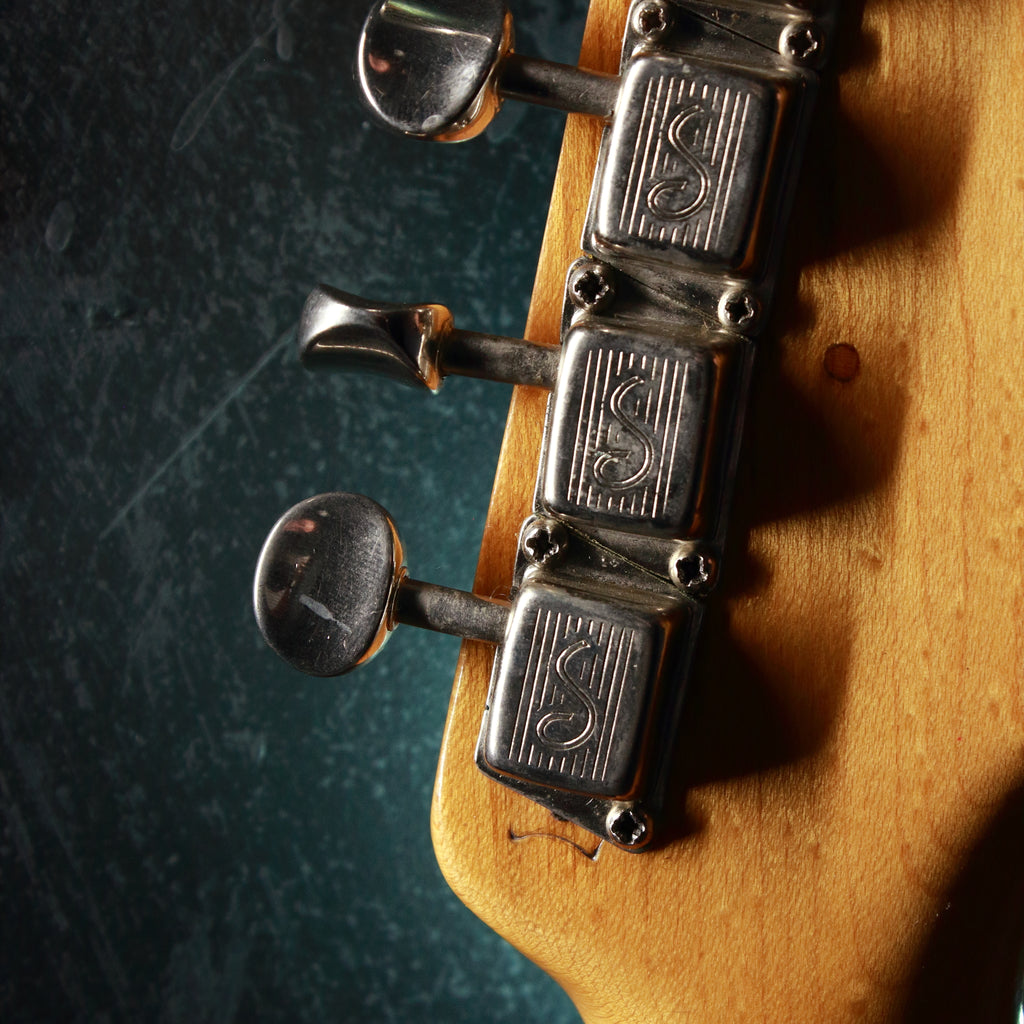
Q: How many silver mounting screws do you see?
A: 7